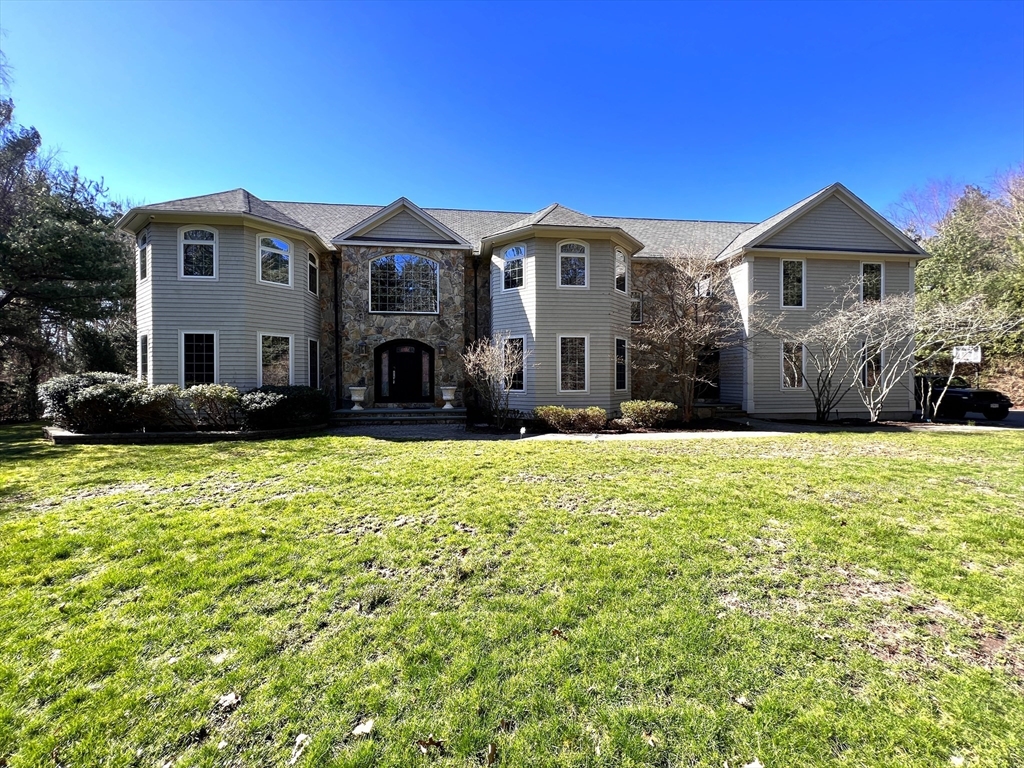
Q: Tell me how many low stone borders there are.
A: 1